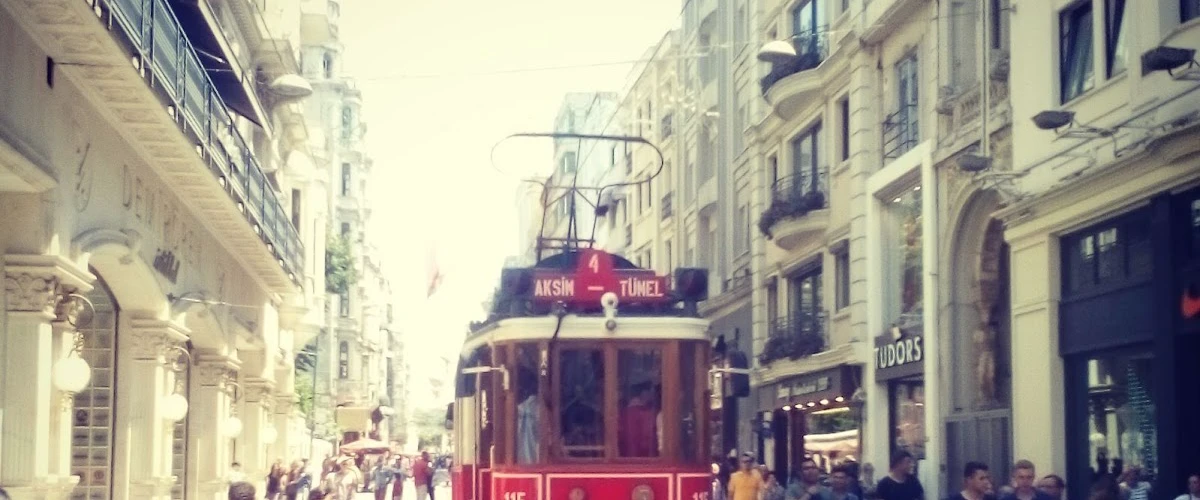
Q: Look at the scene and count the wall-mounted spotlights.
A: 3